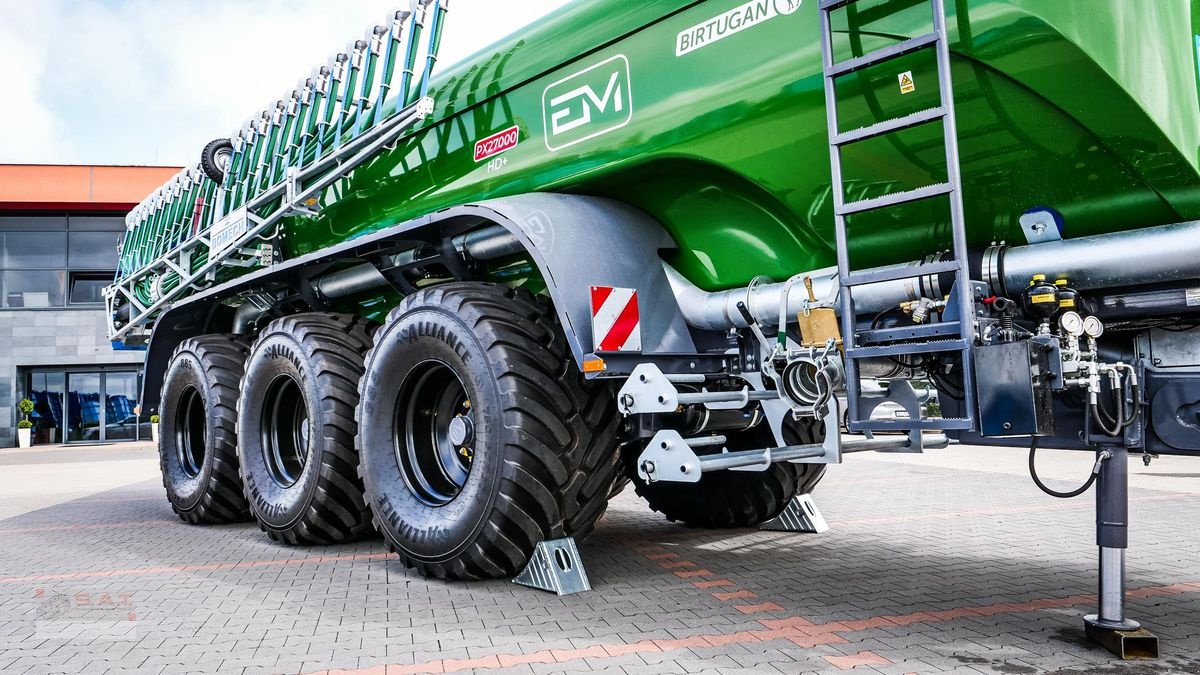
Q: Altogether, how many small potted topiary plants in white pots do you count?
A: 2